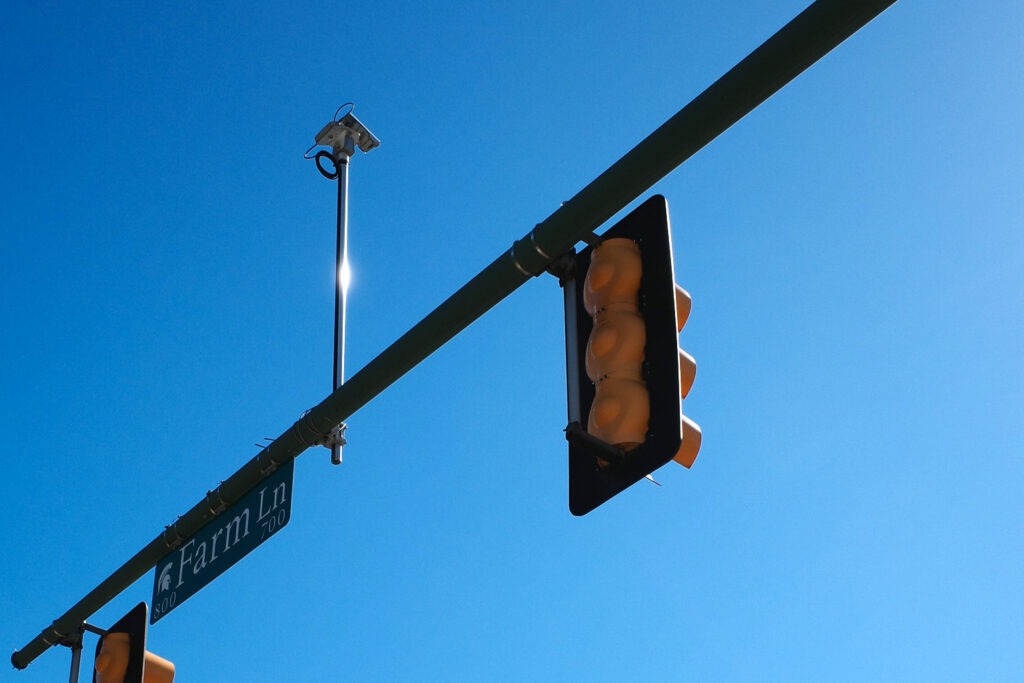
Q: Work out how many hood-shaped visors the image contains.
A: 4